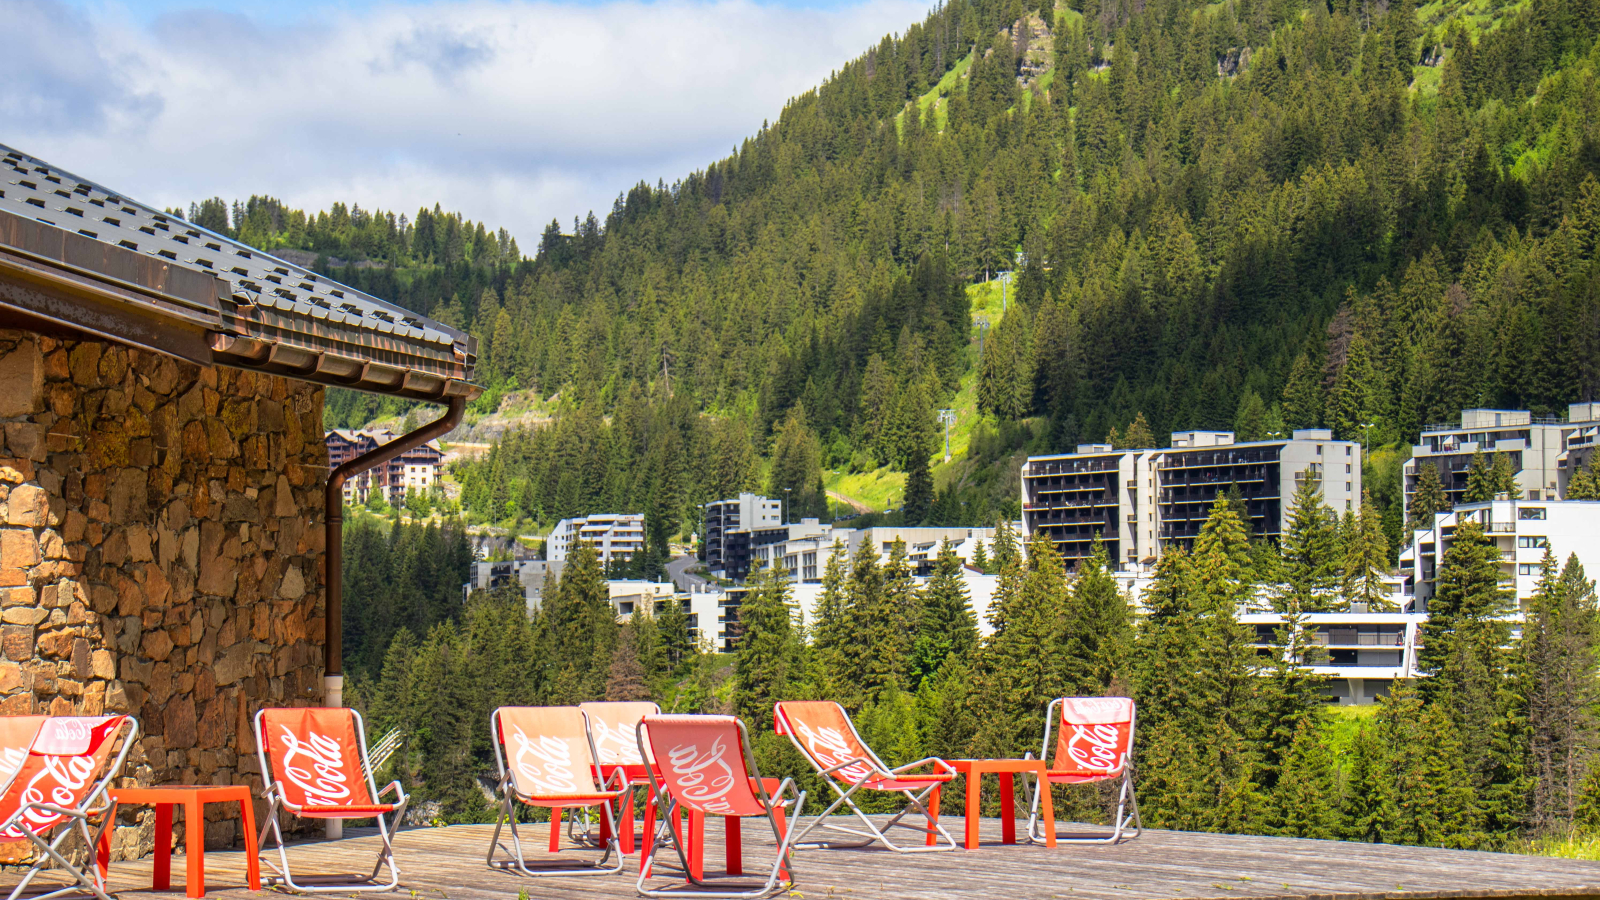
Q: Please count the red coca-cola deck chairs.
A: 8